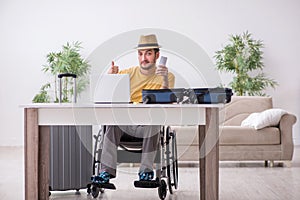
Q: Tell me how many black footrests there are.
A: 2